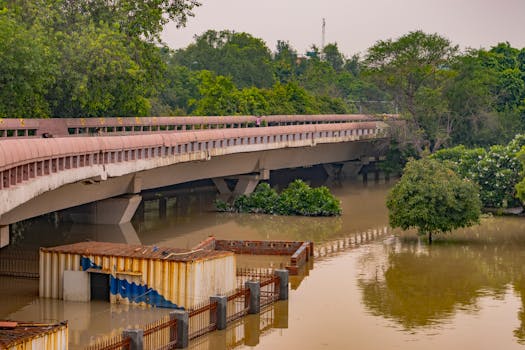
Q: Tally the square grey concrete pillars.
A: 5